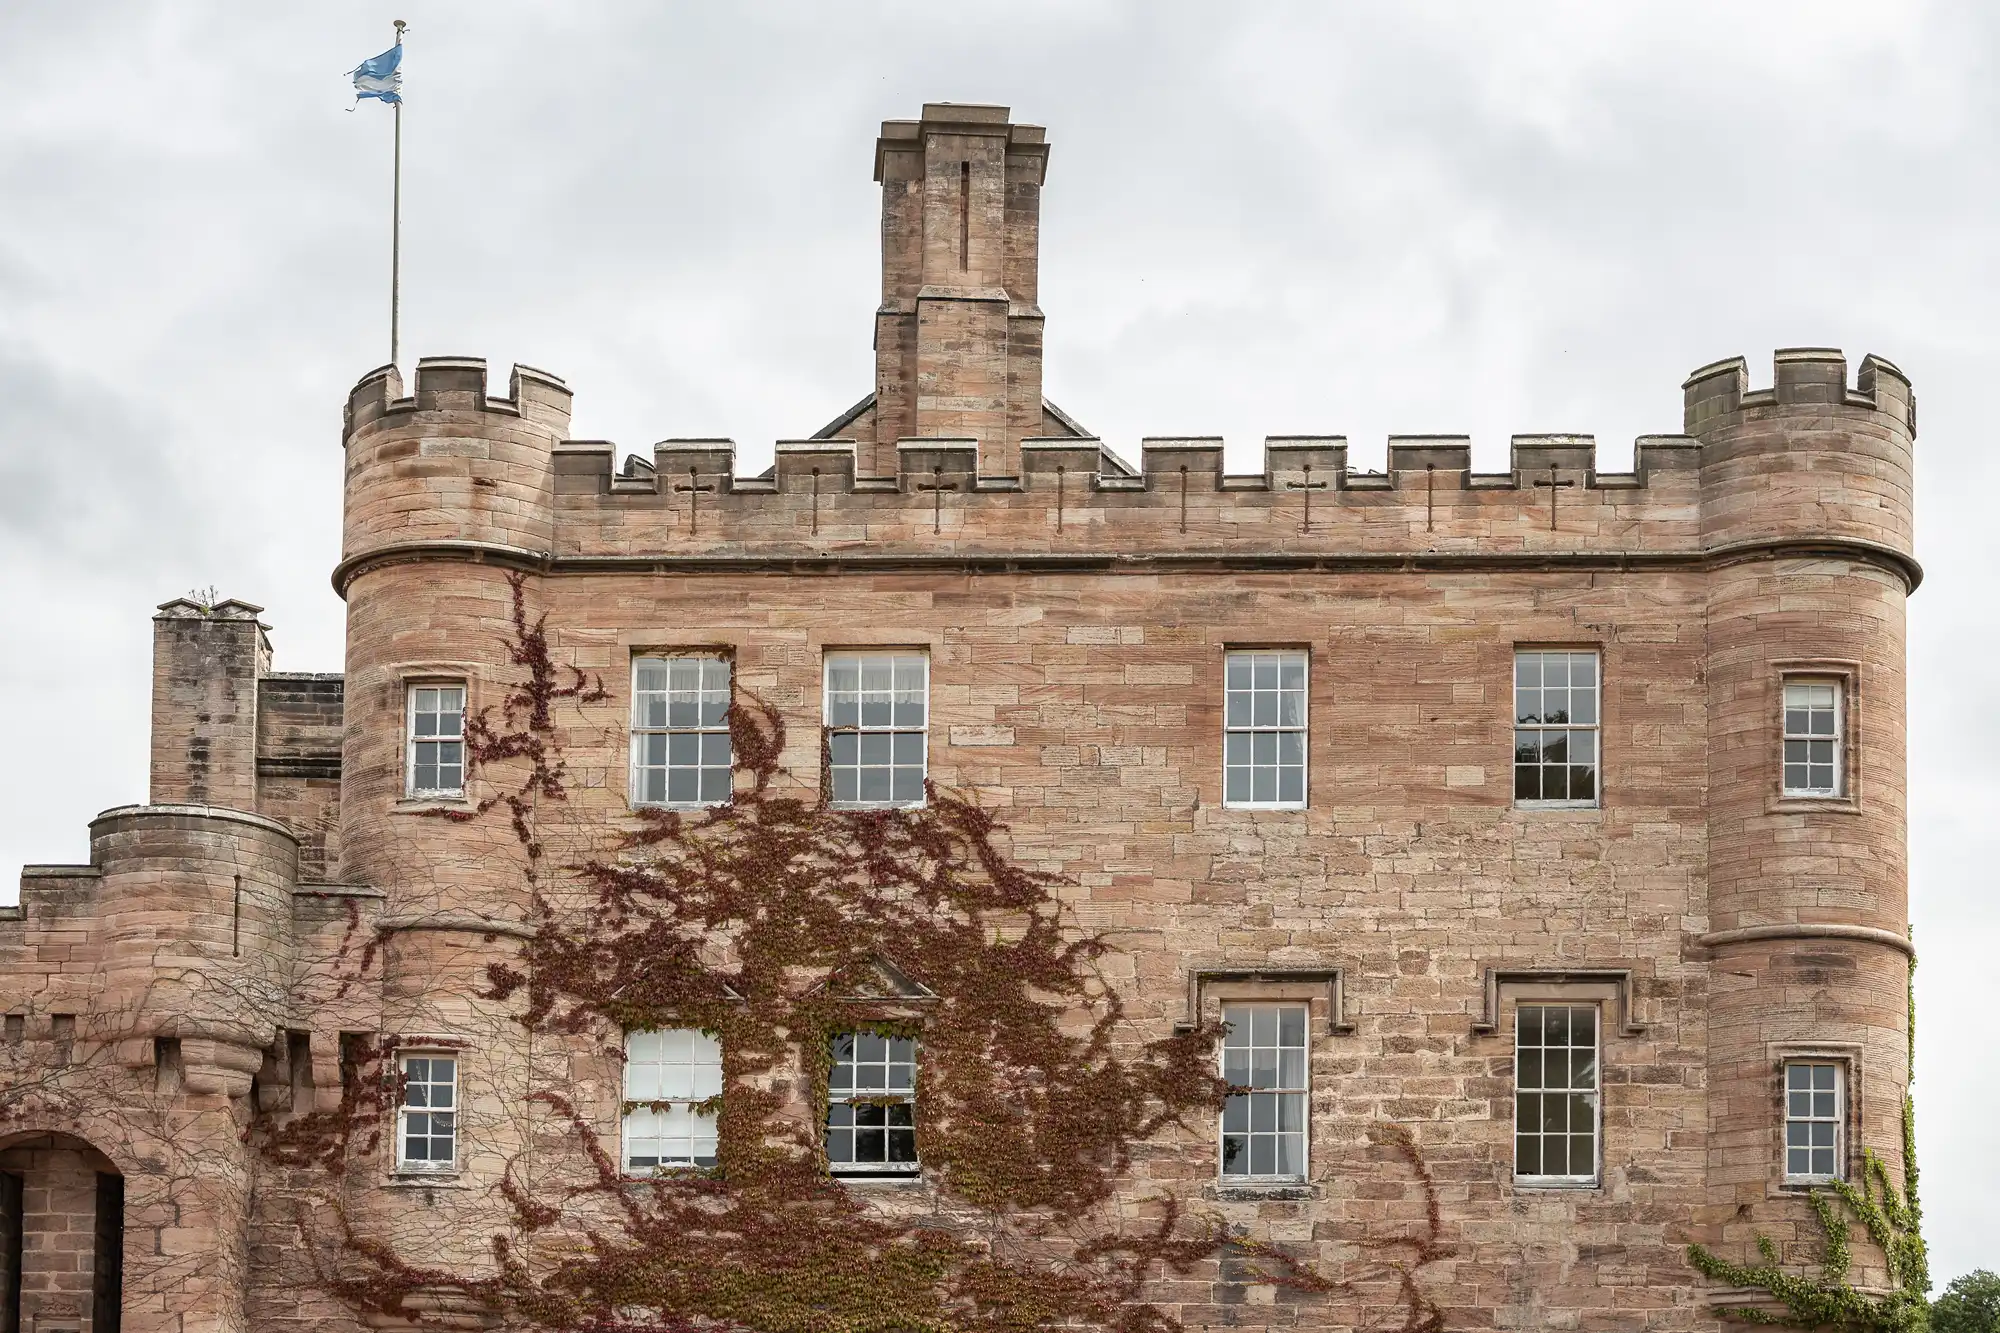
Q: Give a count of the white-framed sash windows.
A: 12